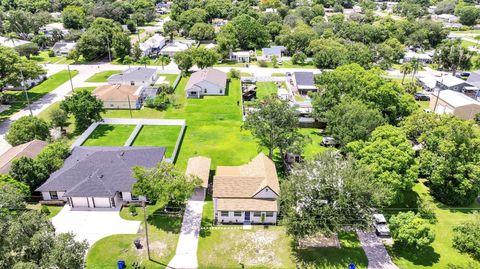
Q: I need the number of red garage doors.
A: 0